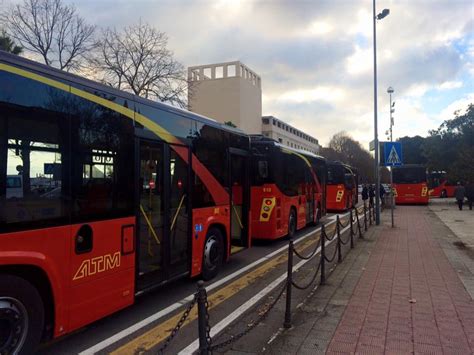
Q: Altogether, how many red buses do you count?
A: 5